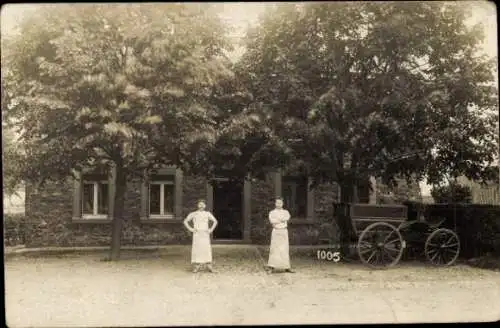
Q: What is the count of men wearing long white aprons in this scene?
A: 2